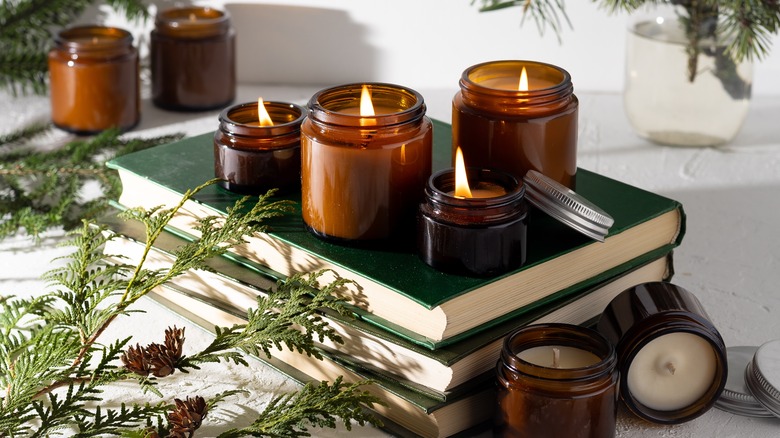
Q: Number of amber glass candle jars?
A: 8